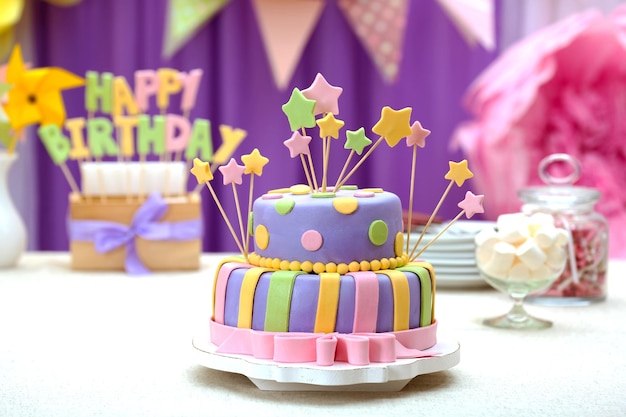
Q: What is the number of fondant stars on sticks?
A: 12